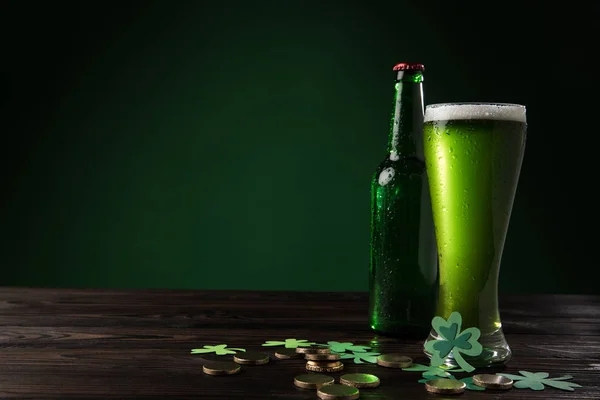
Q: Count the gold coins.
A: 12